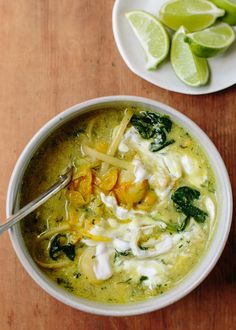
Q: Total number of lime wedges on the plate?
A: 5